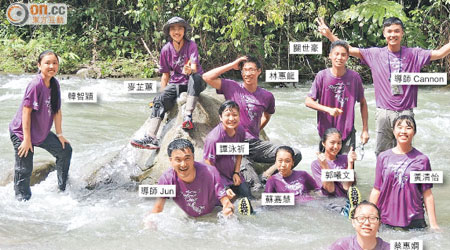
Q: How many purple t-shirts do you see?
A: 11